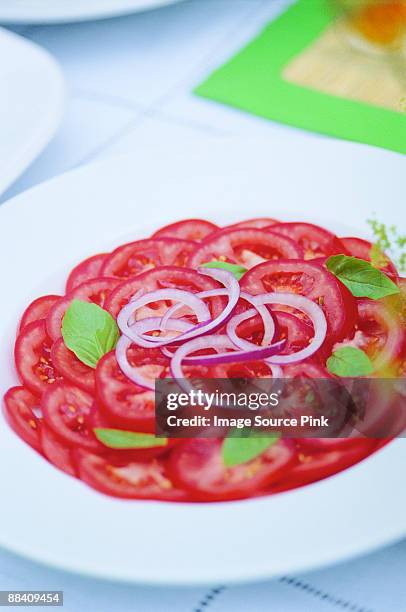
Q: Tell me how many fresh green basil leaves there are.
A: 6